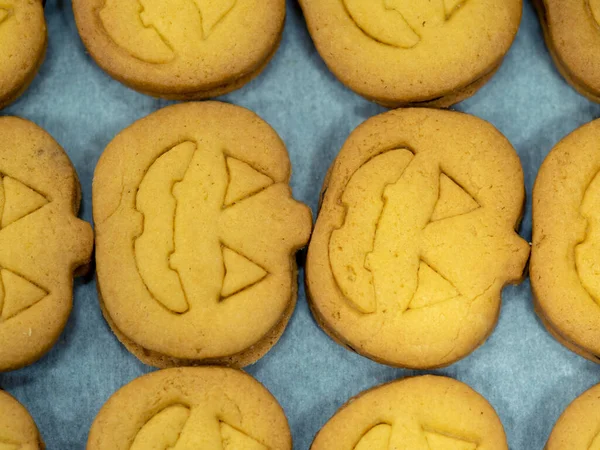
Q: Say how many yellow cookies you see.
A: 12